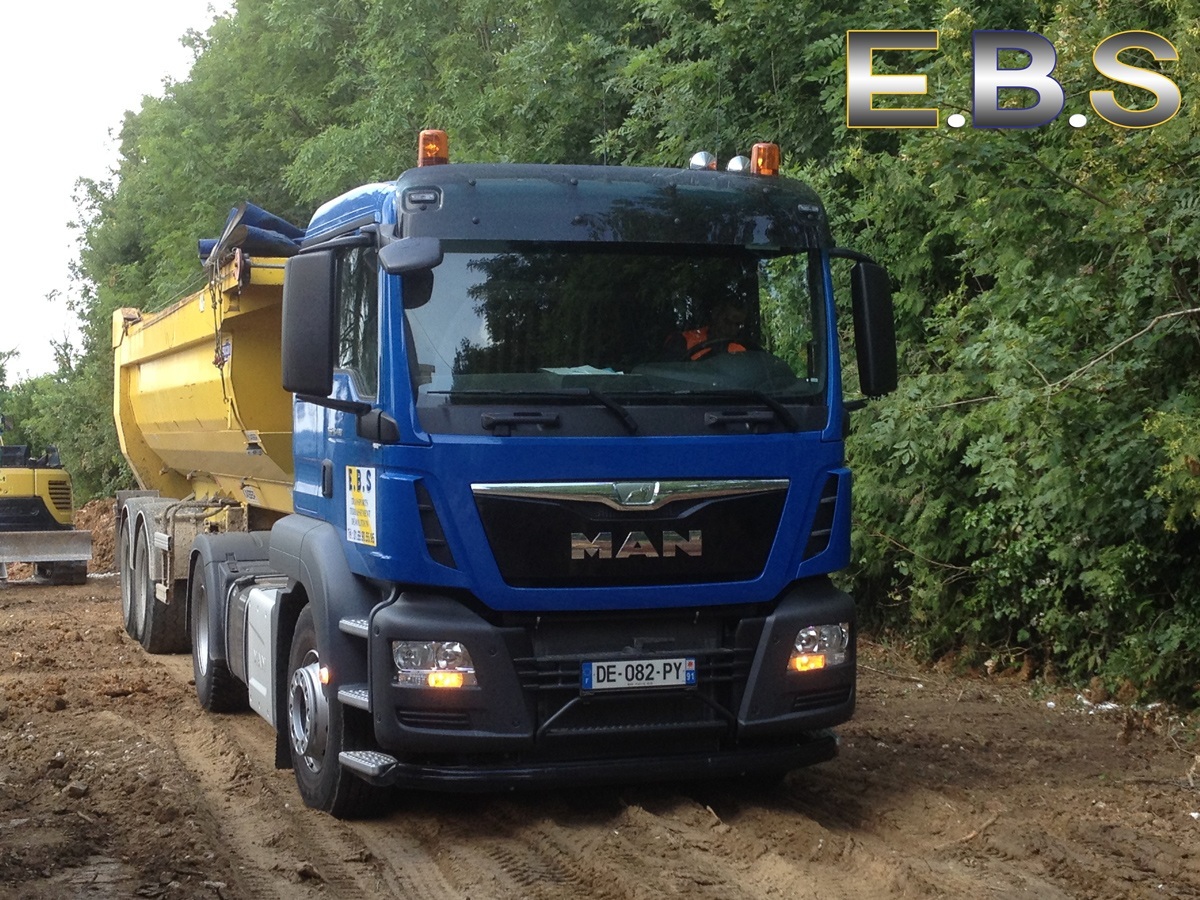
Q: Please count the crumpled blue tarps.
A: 1